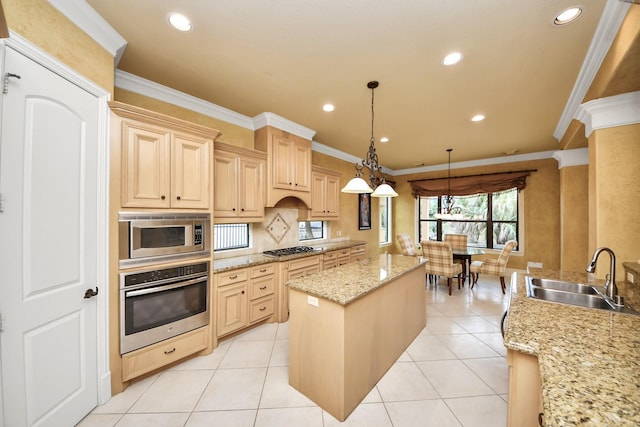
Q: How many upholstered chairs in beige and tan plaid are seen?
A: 4